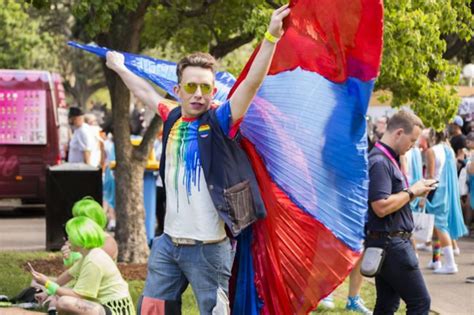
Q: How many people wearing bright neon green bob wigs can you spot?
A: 2